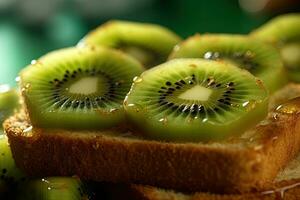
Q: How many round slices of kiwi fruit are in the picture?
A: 5